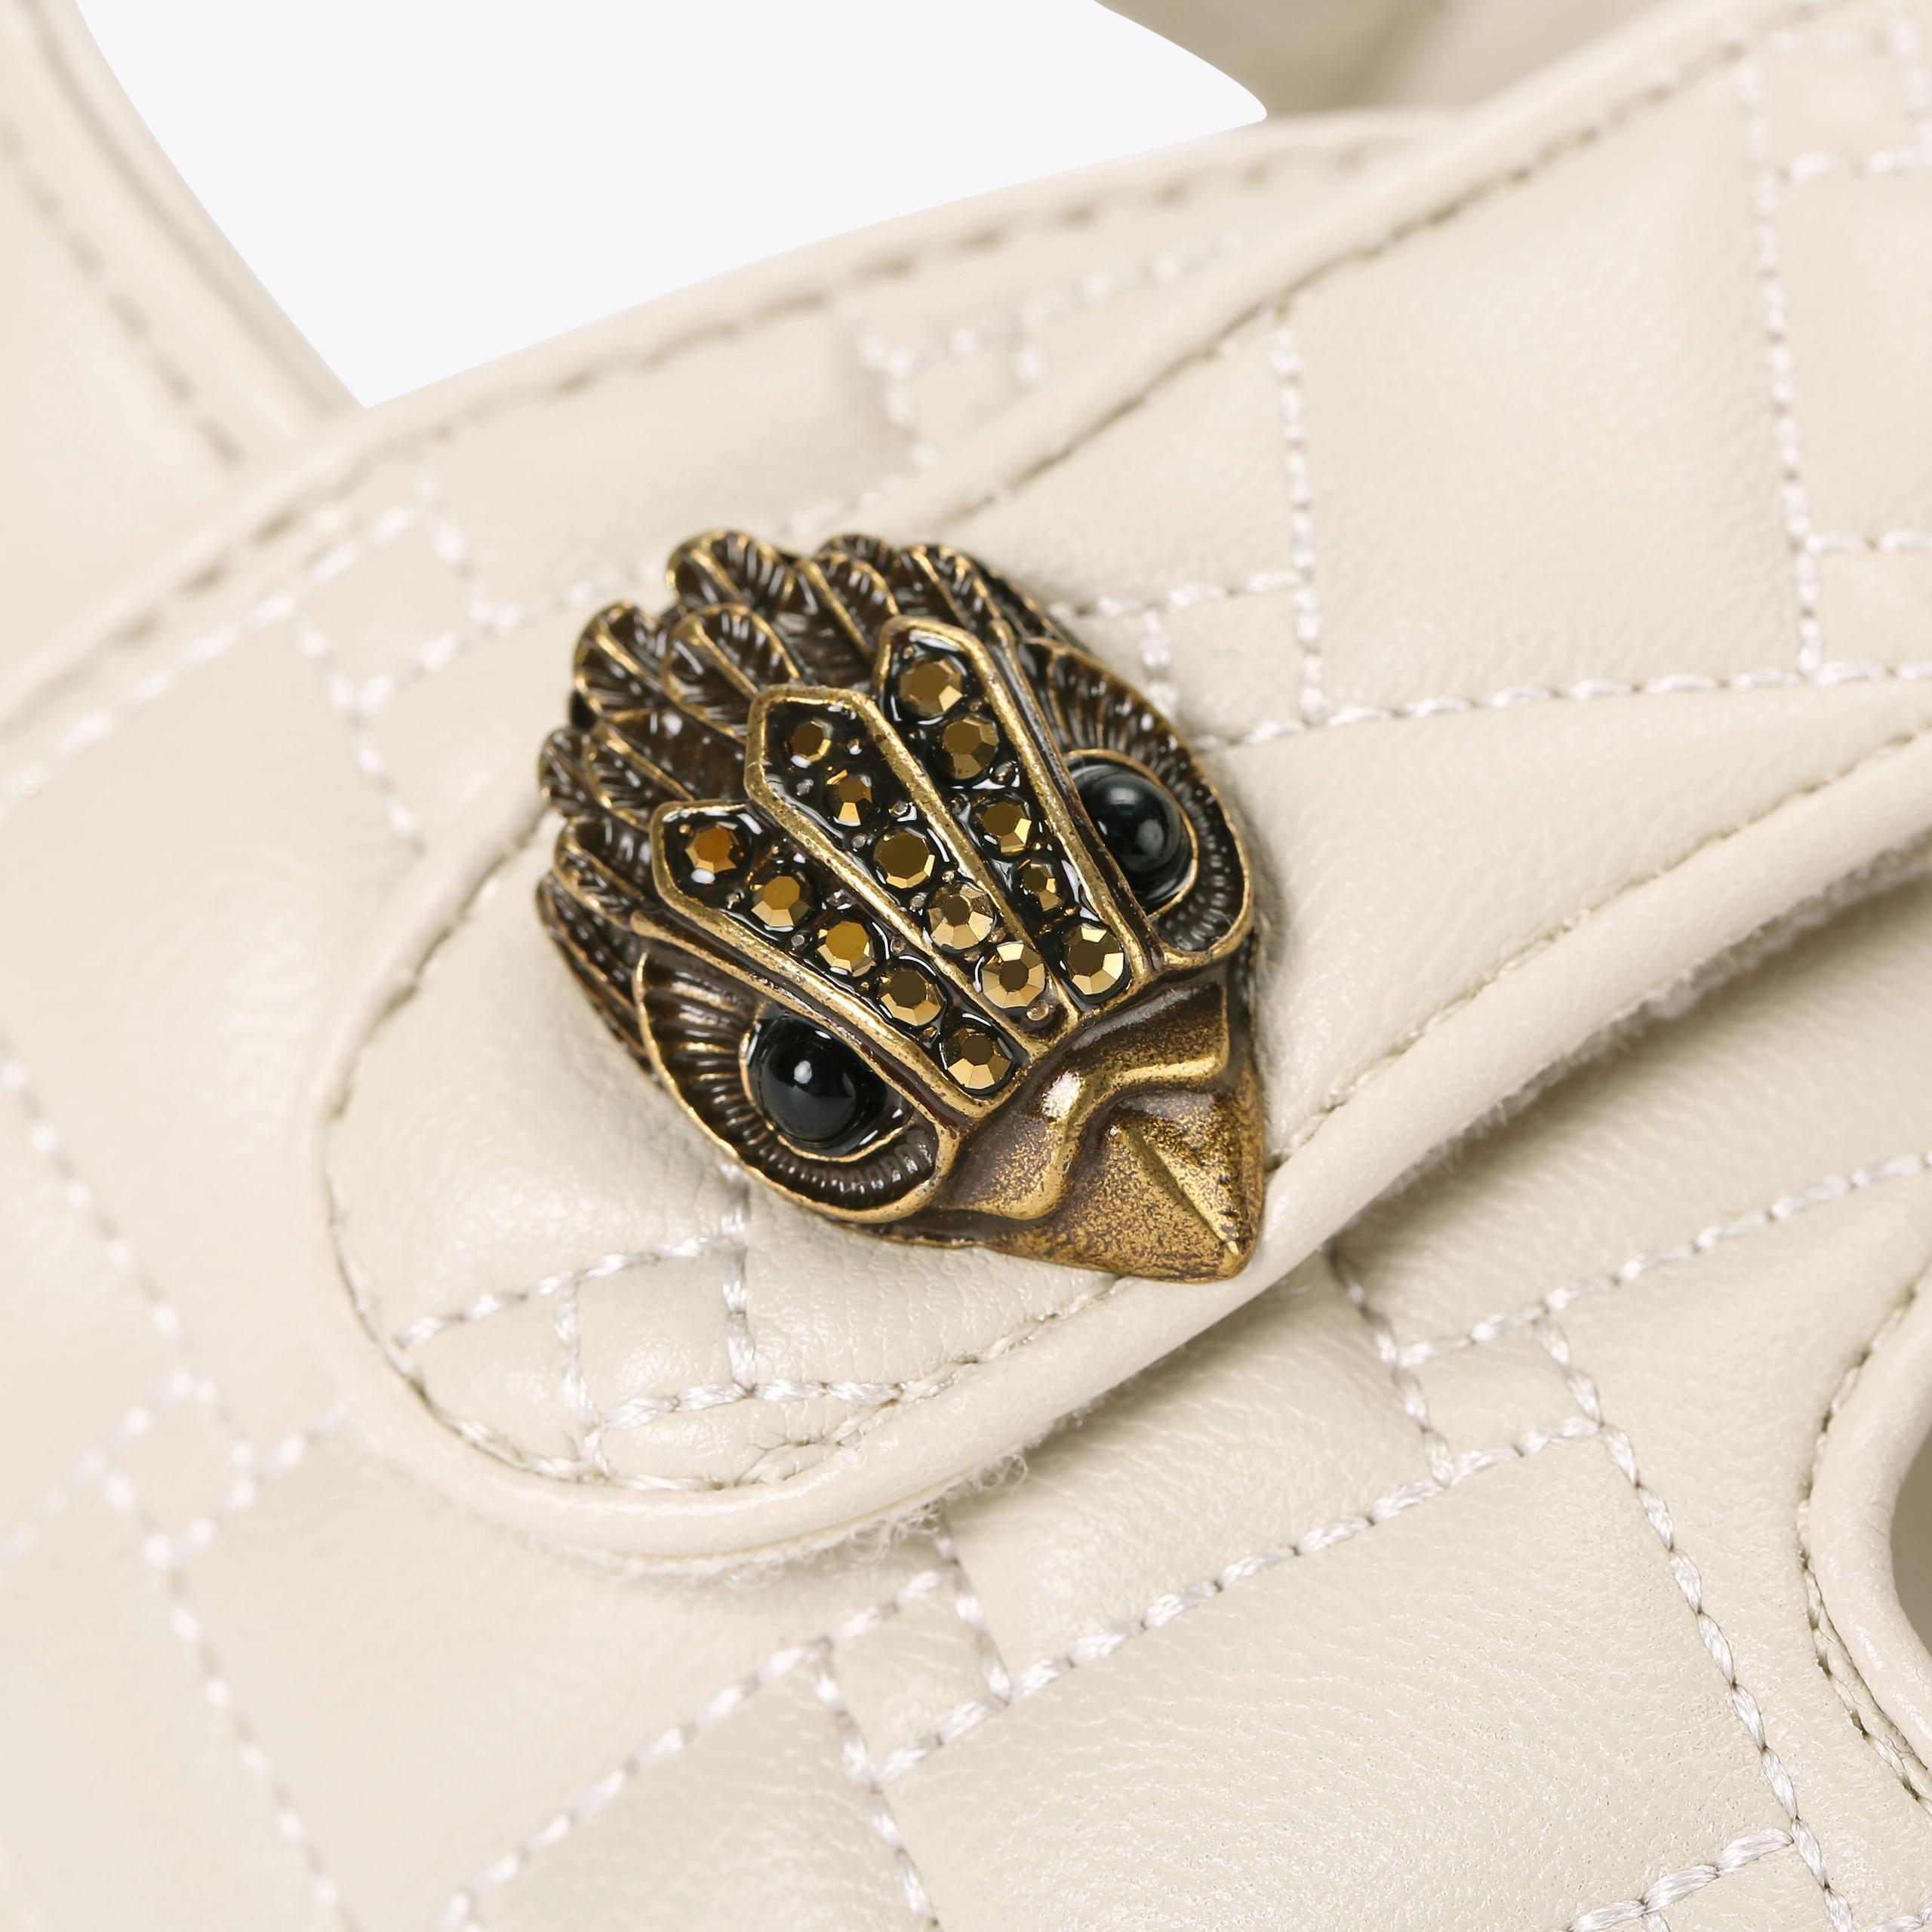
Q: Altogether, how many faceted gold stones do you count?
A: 15